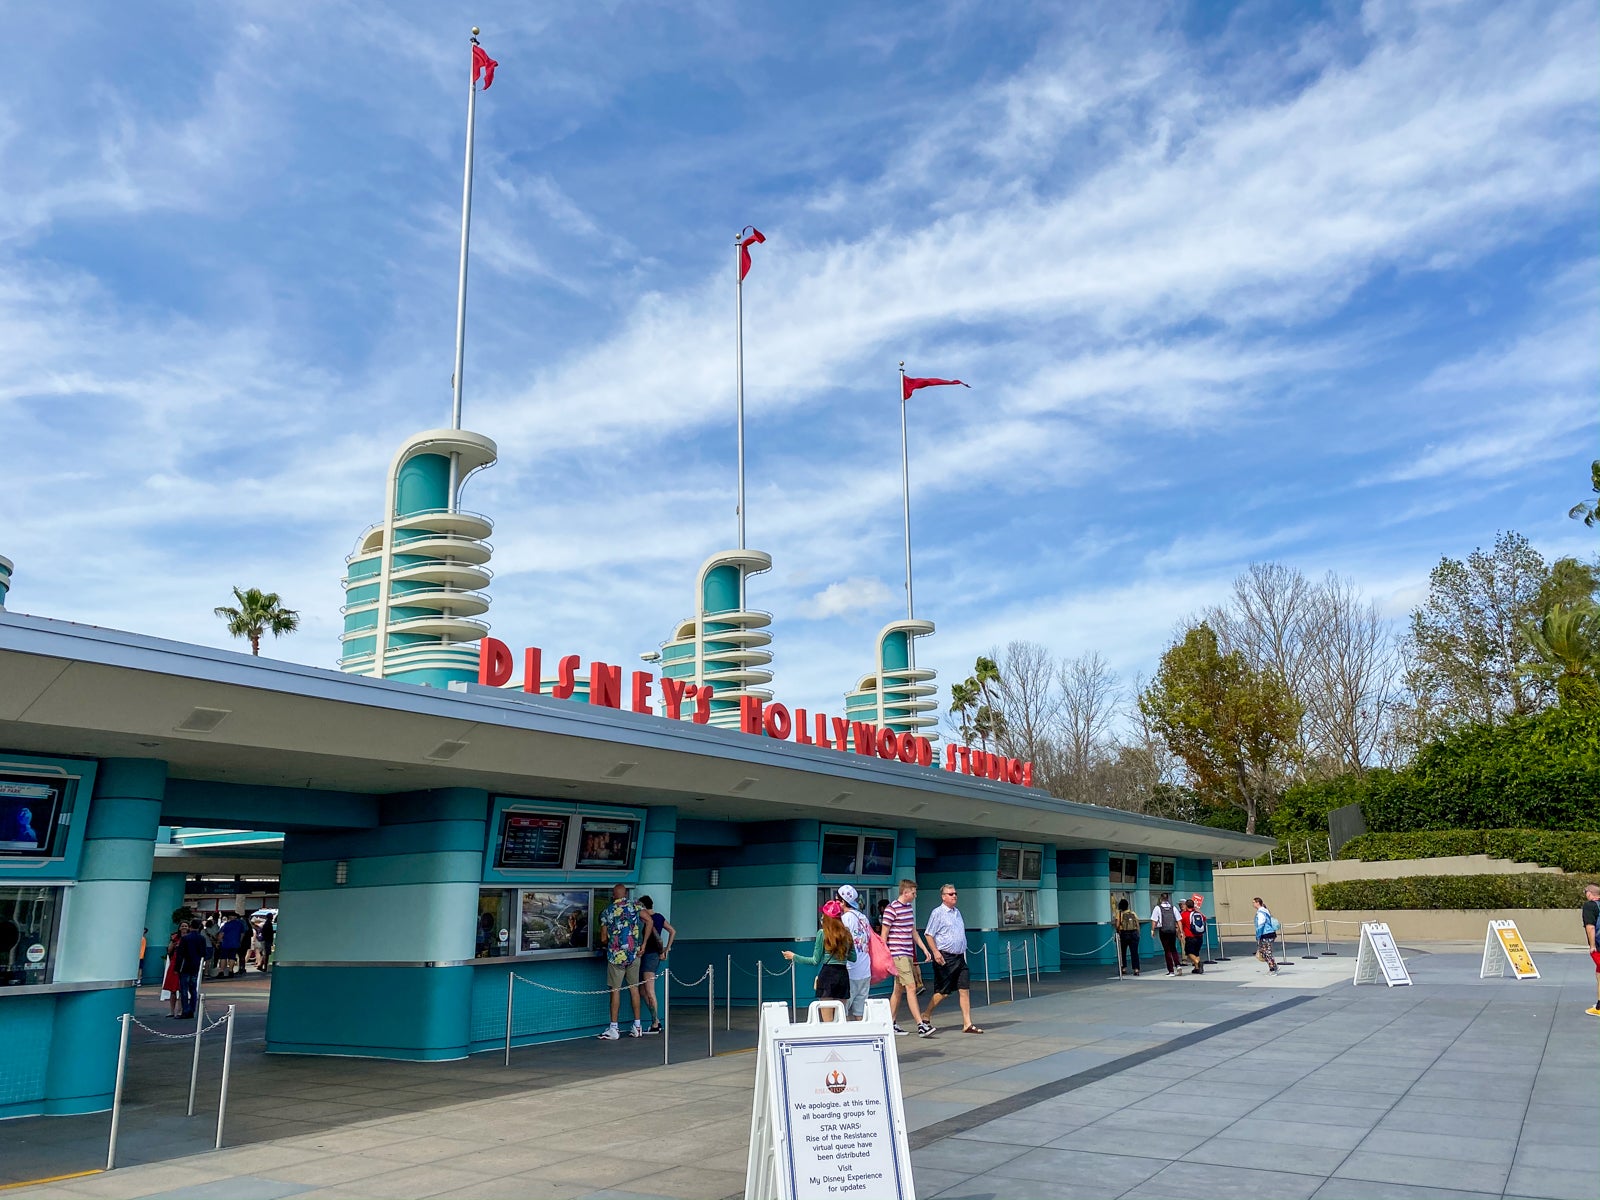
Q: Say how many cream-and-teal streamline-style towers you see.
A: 3